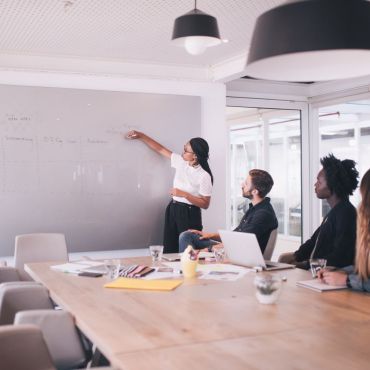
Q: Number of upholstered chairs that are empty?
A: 5